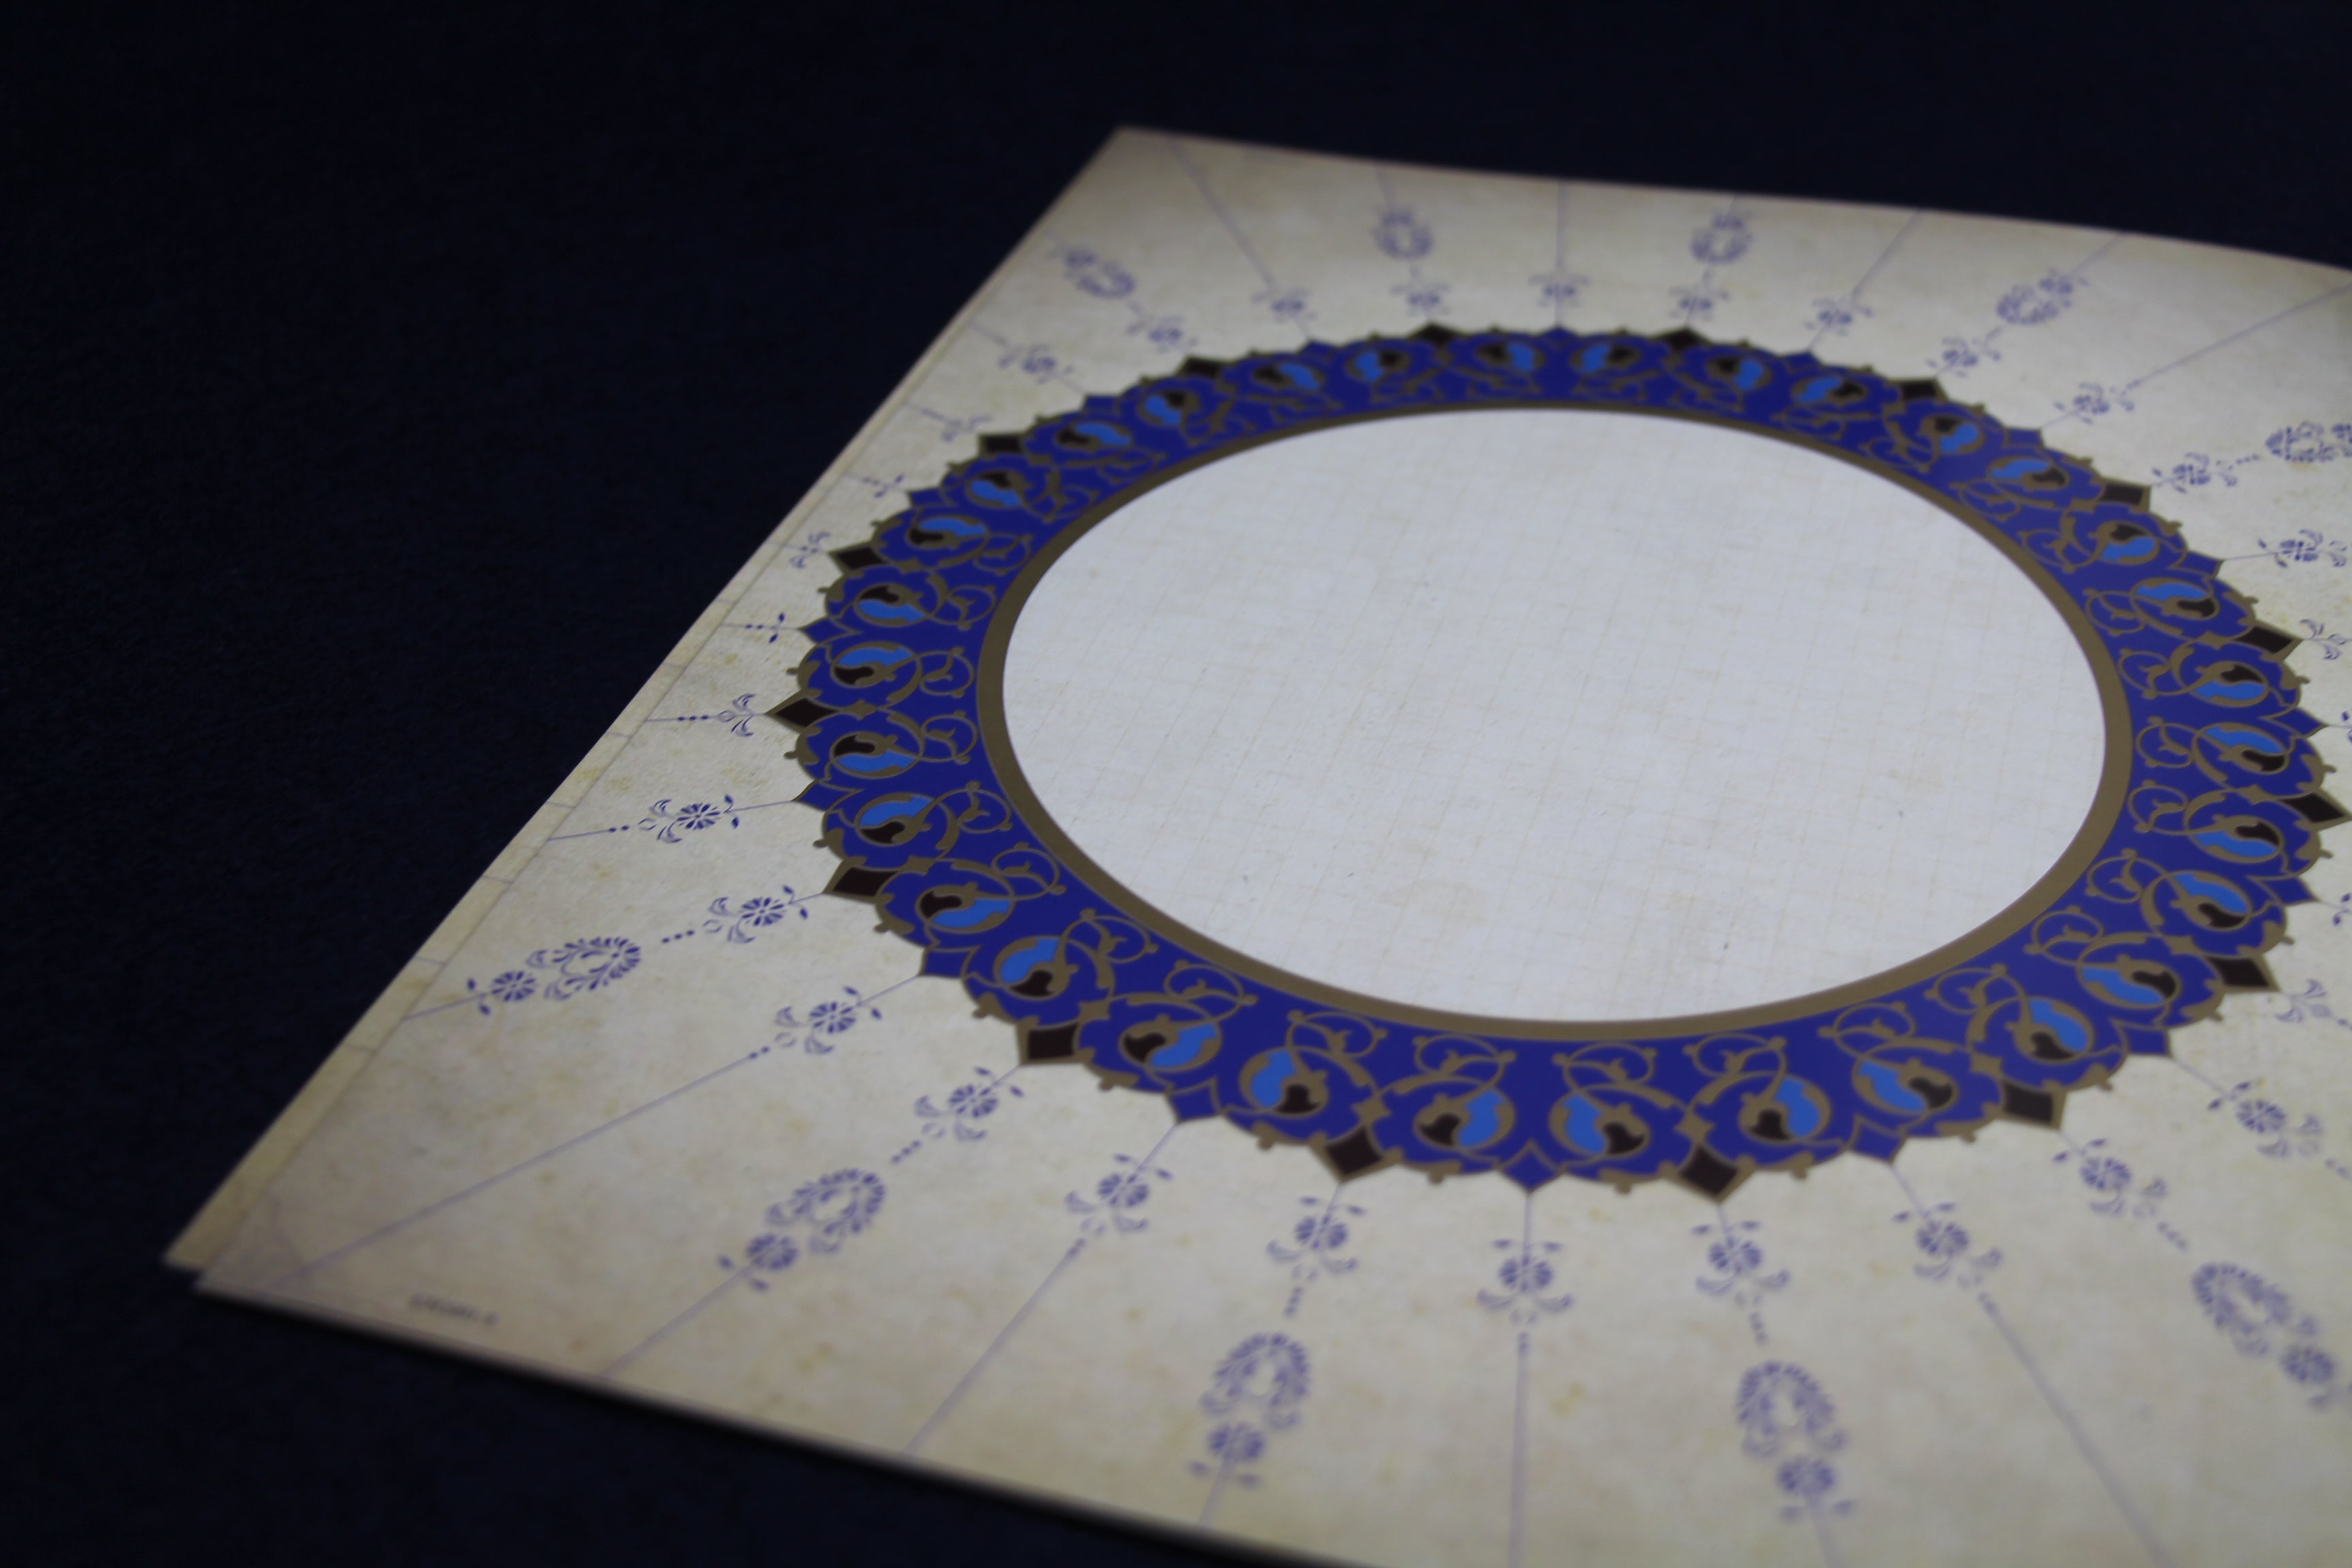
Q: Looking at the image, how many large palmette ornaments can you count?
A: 10